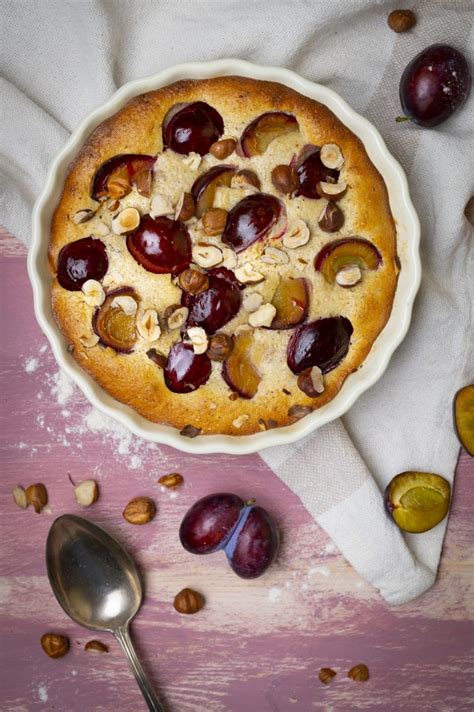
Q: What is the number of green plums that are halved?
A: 2